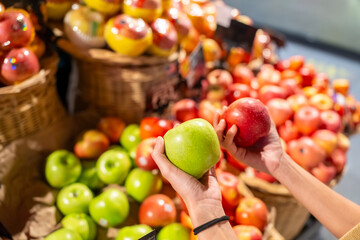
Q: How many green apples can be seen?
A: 13